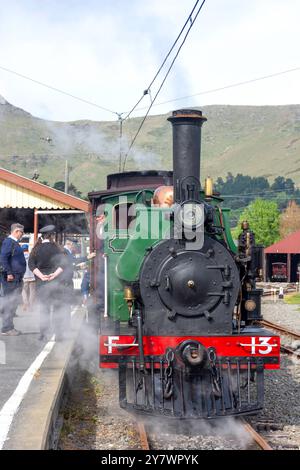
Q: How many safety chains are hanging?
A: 2